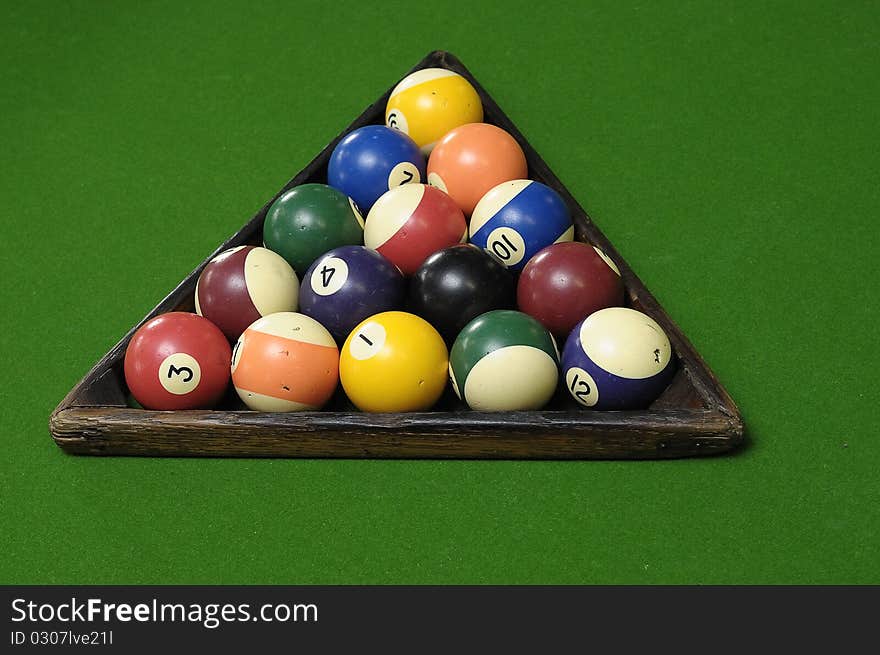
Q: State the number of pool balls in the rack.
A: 15